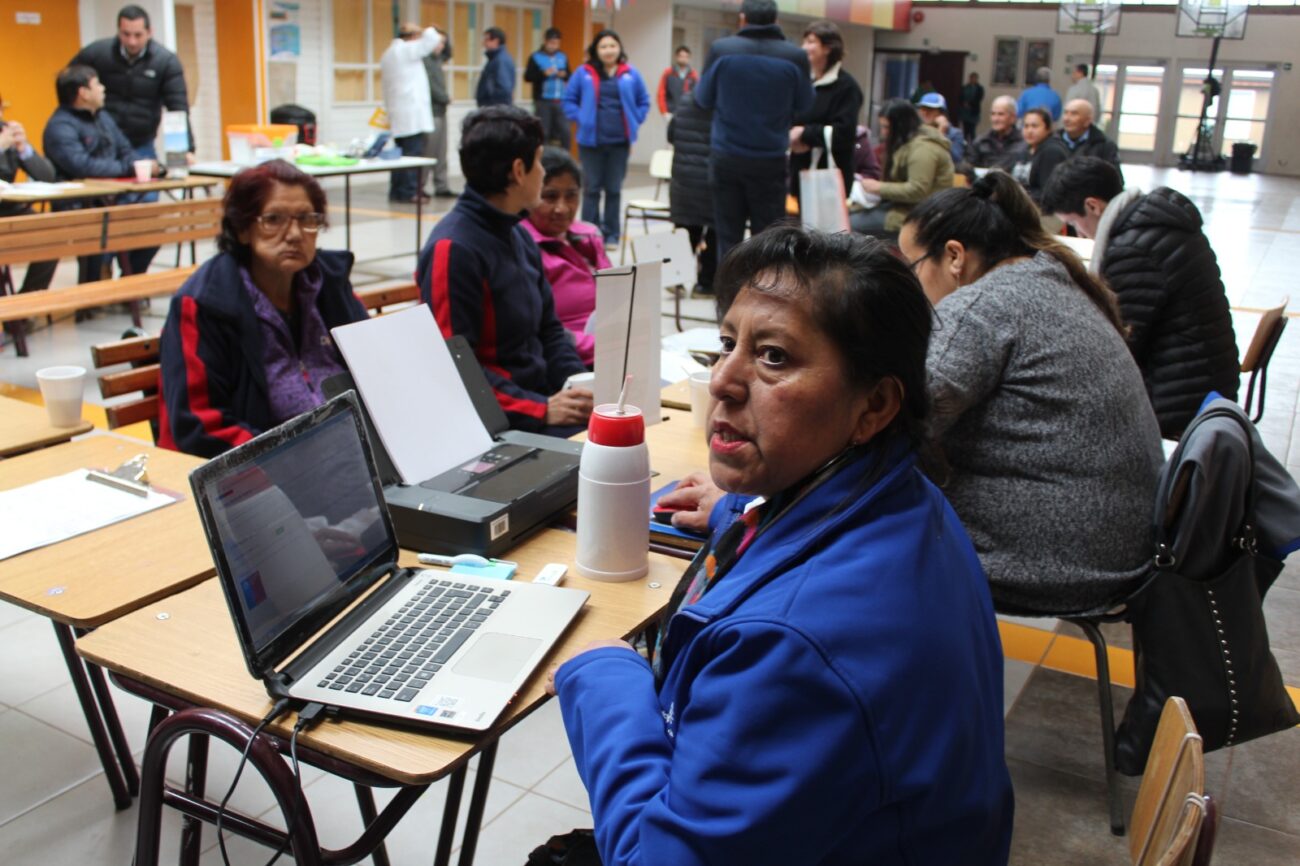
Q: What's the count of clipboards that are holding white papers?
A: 1